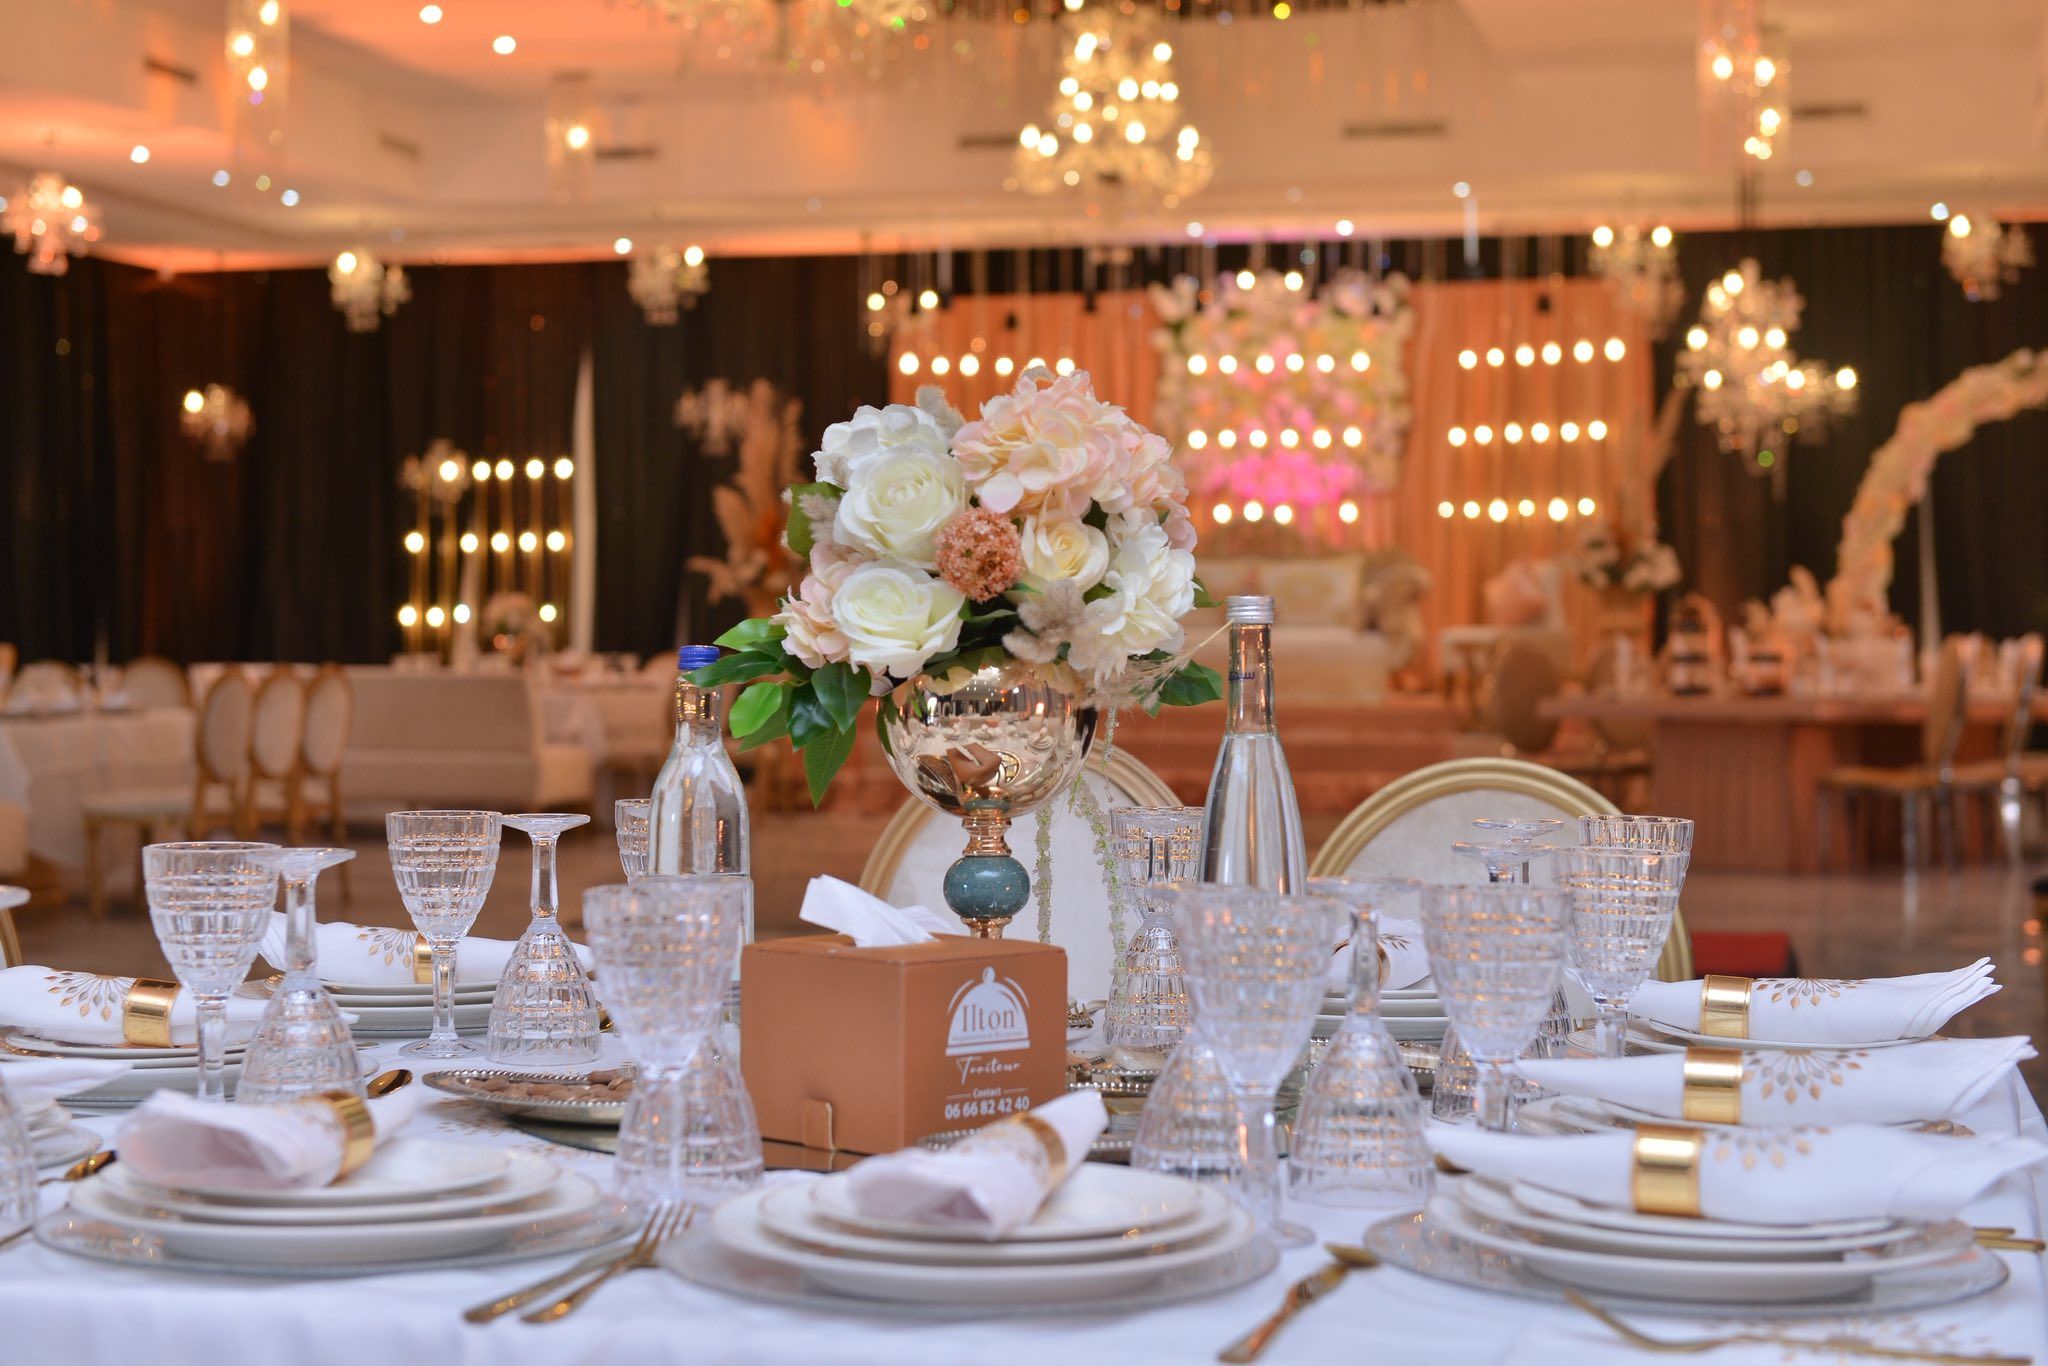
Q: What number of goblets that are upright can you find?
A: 9